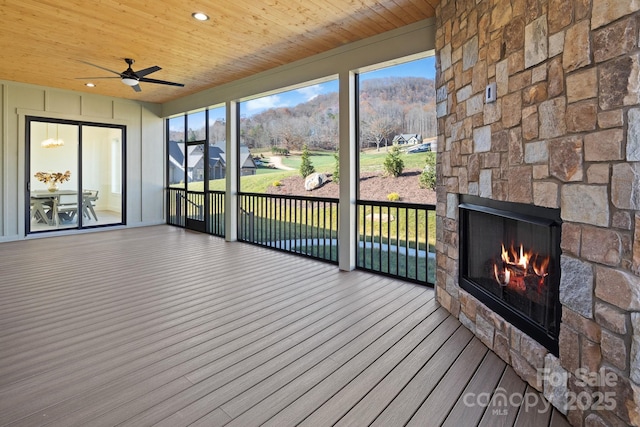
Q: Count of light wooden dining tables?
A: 1